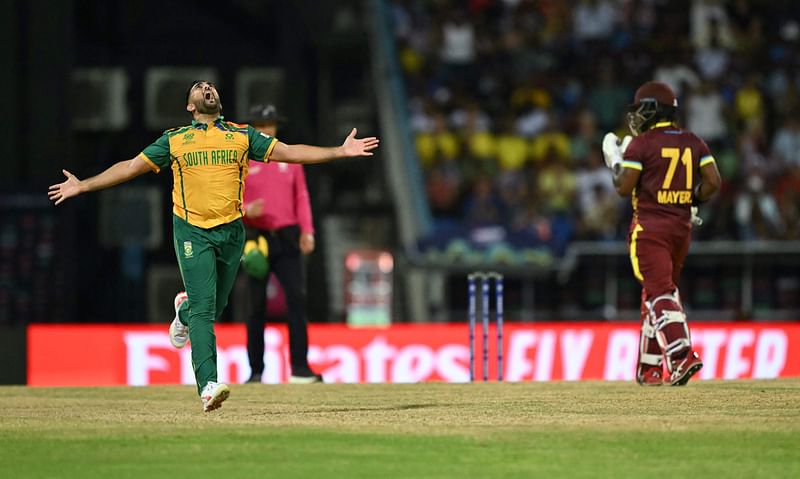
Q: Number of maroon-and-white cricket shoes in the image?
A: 2